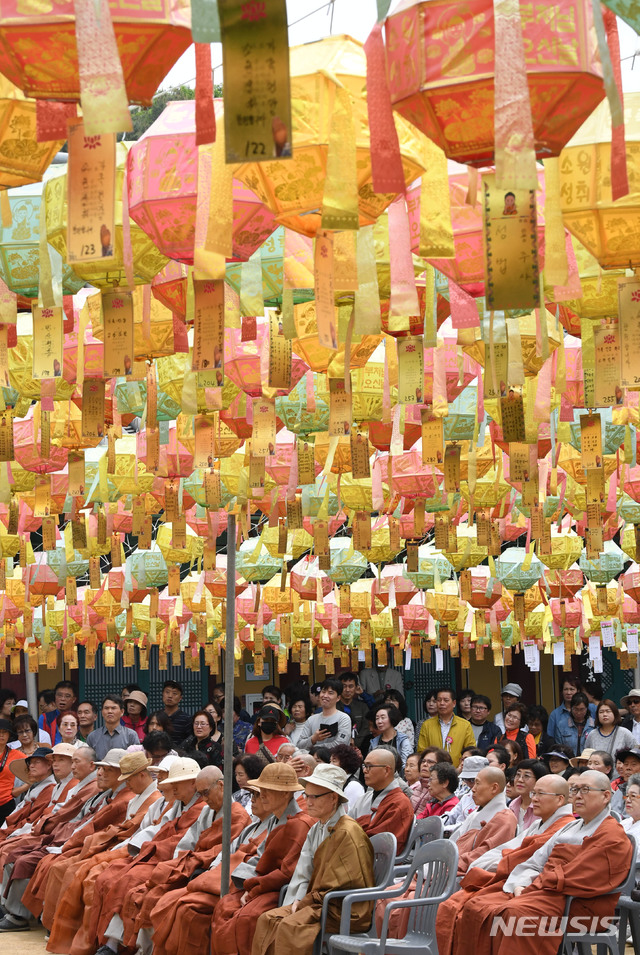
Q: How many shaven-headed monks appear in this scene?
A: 7